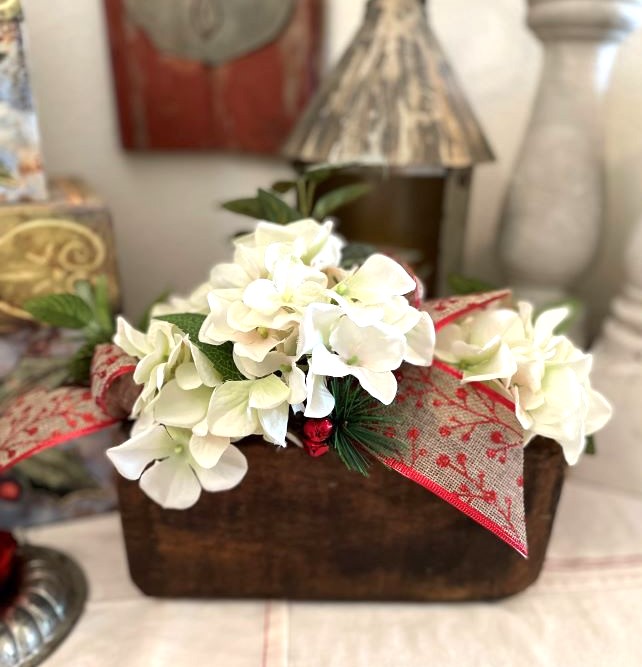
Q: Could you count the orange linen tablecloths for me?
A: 0